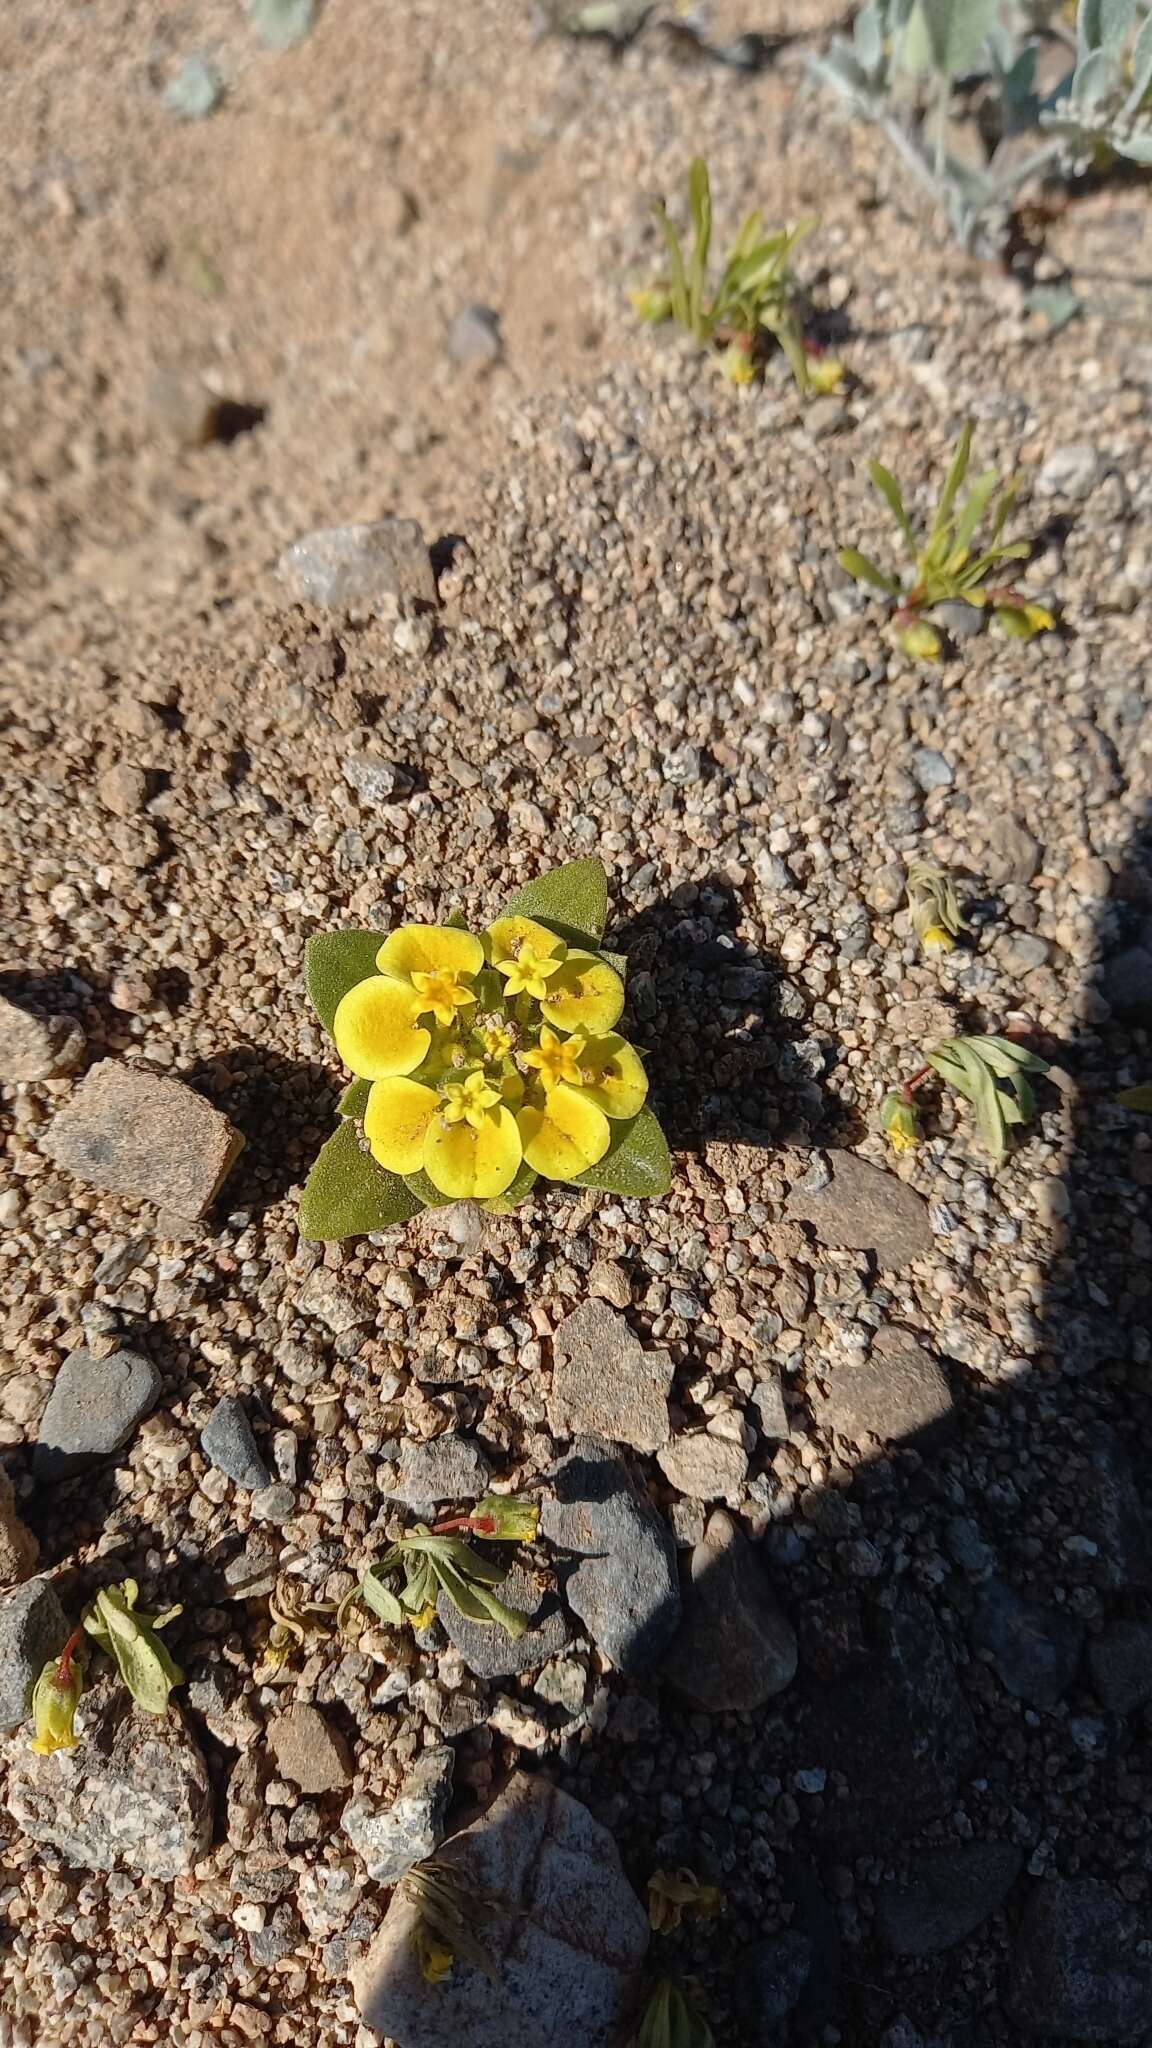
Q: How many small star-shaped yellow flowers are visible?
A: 4